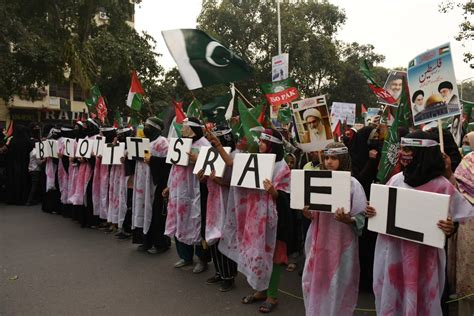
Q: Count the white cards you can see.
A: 12